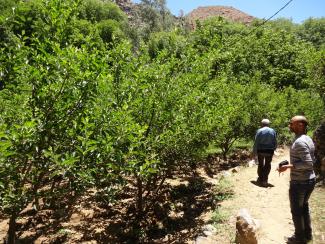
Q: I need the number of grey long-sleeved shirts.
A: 1